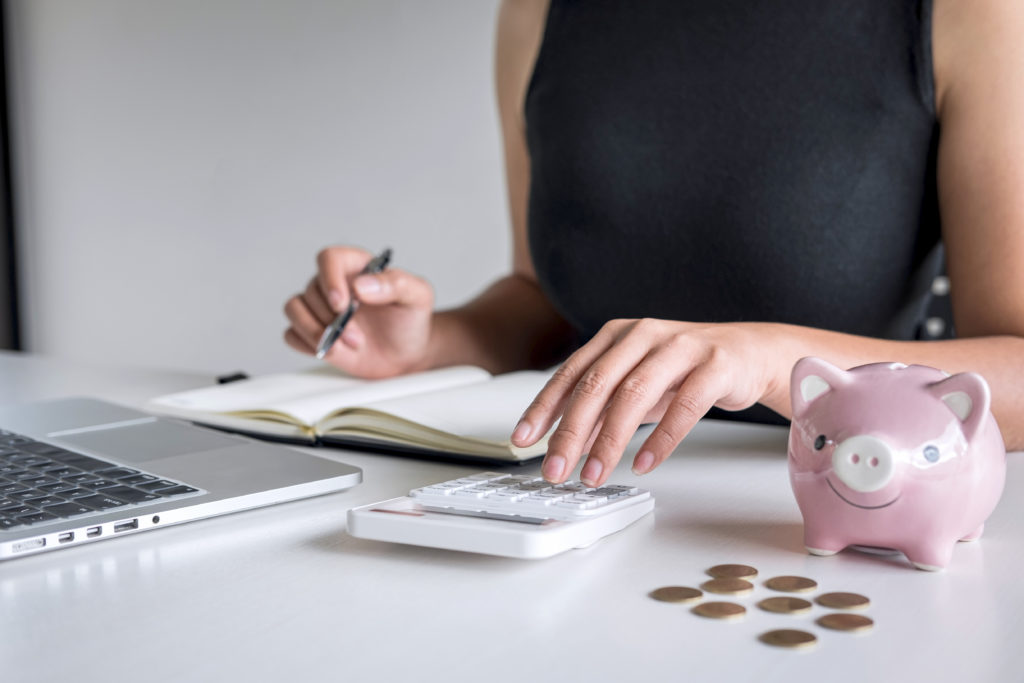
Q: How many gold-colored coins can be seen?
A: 9